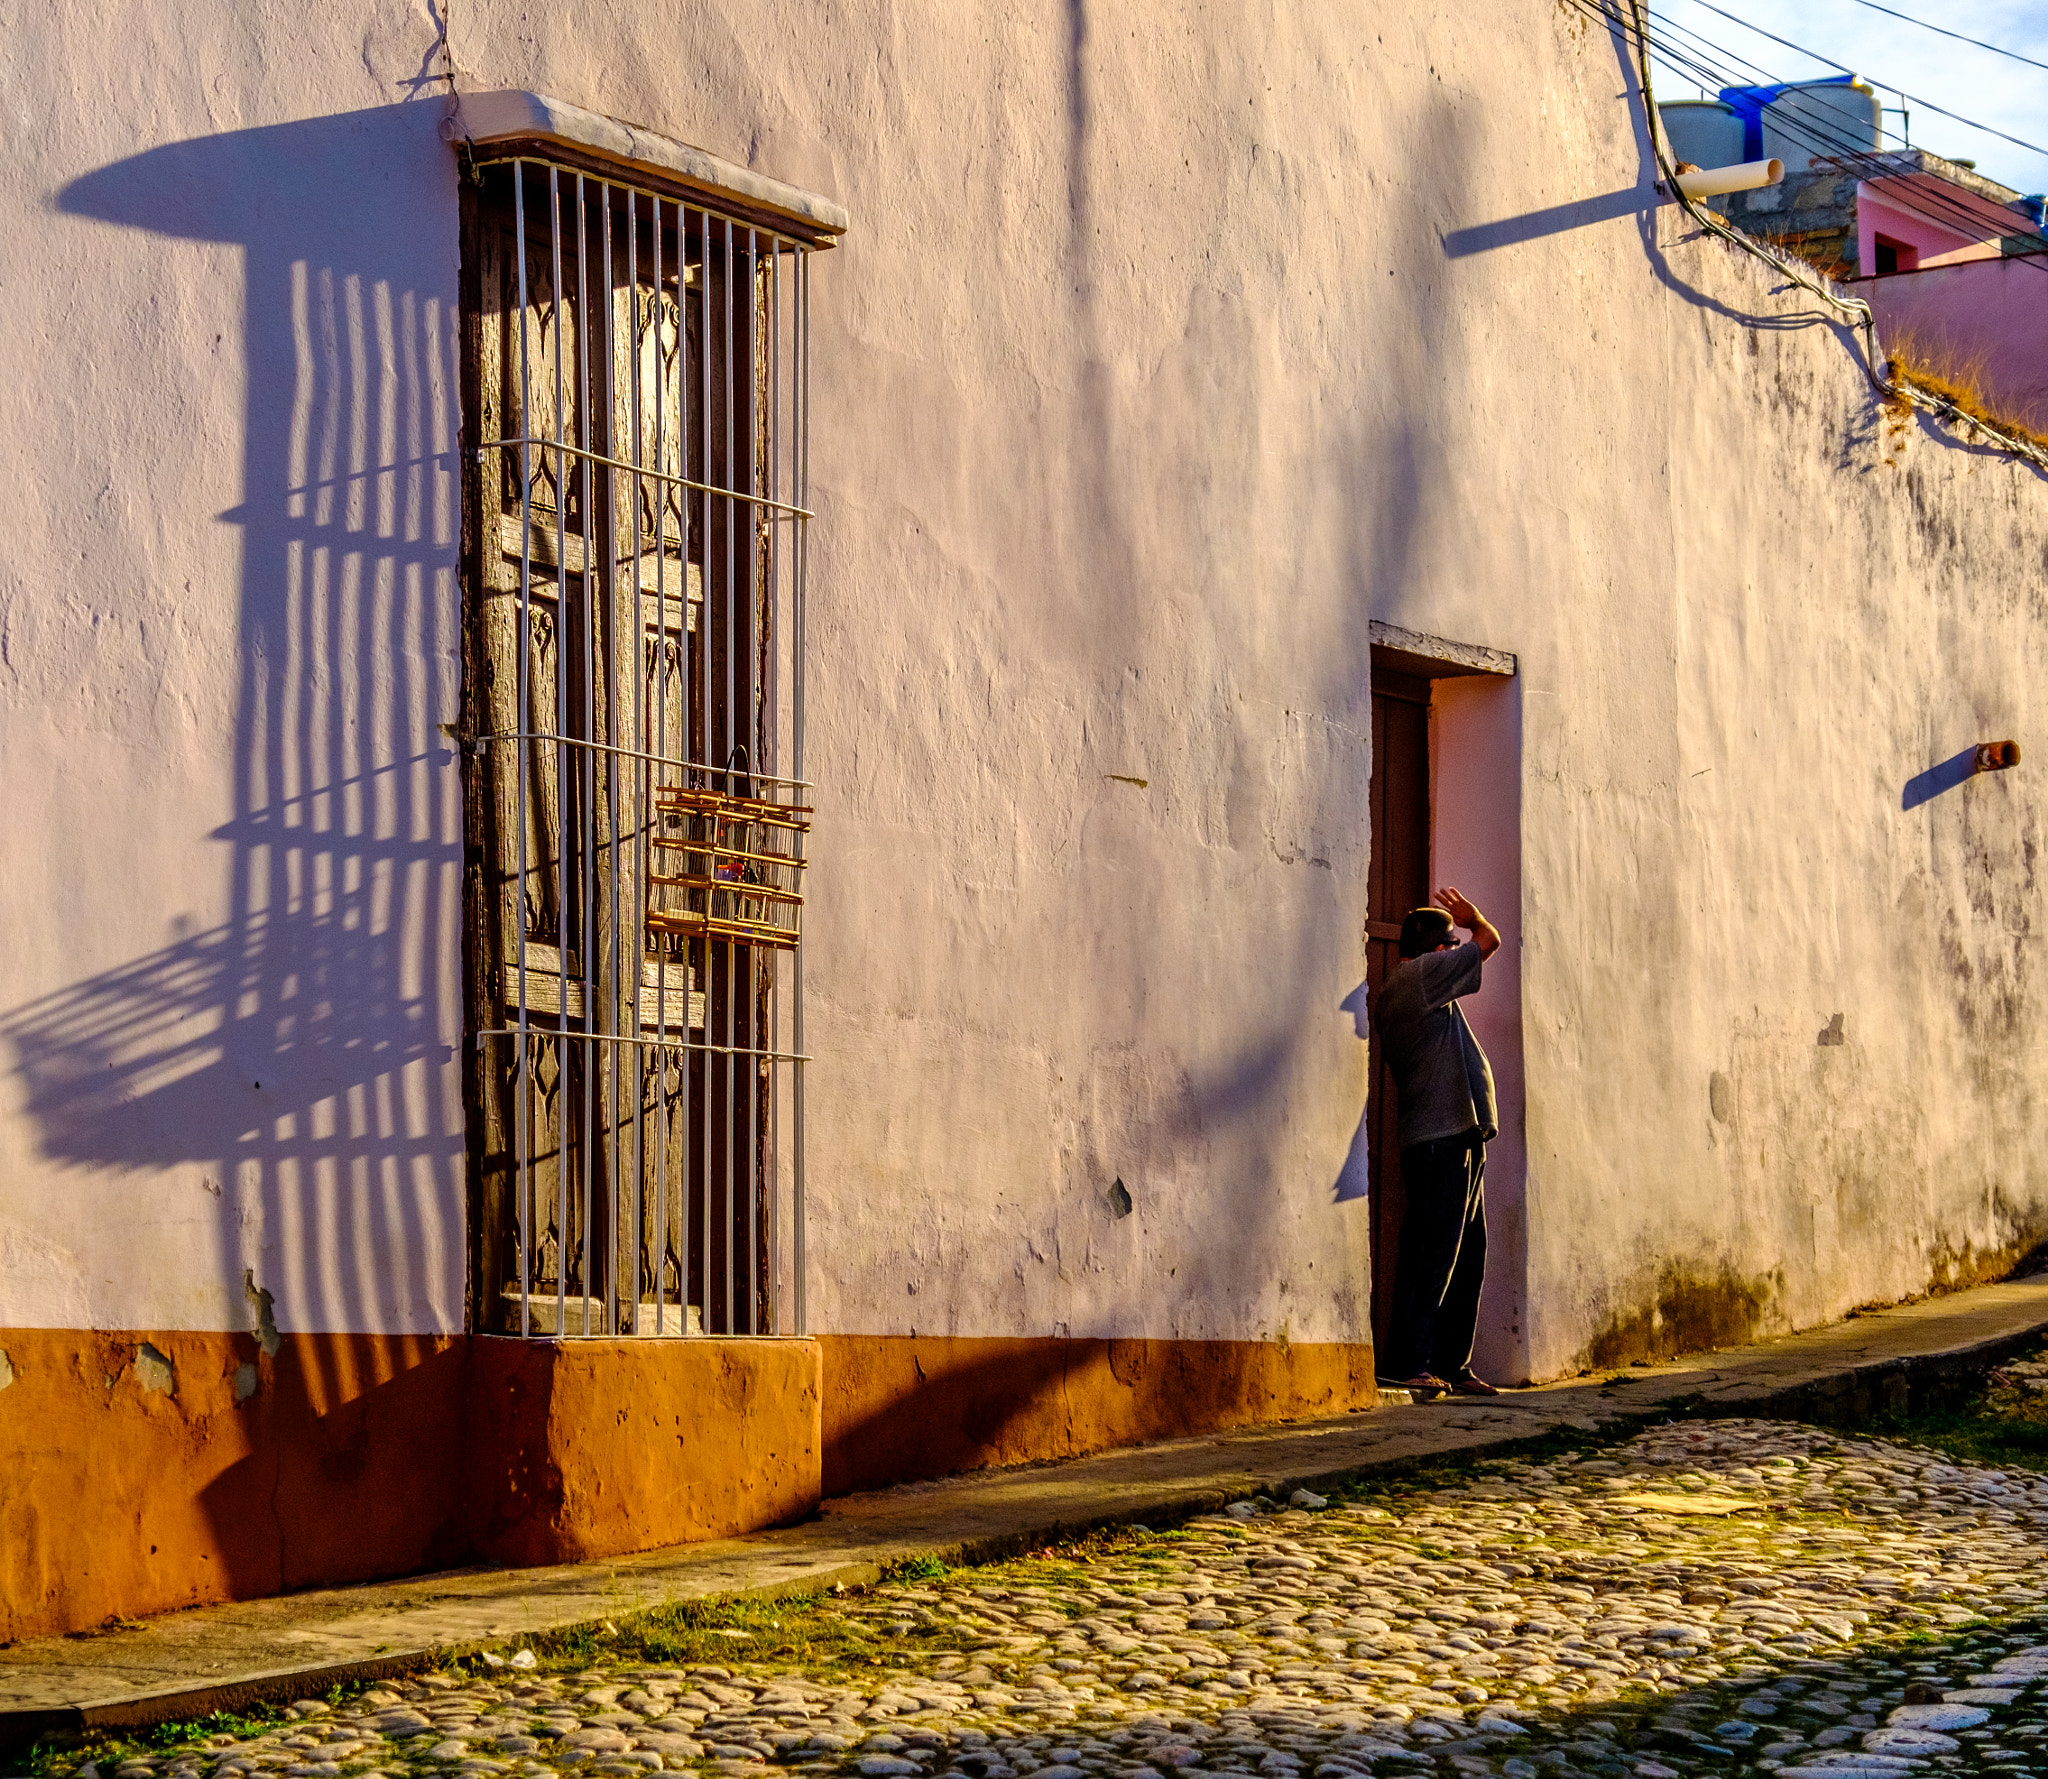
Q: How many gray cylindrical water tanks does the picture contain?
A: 2